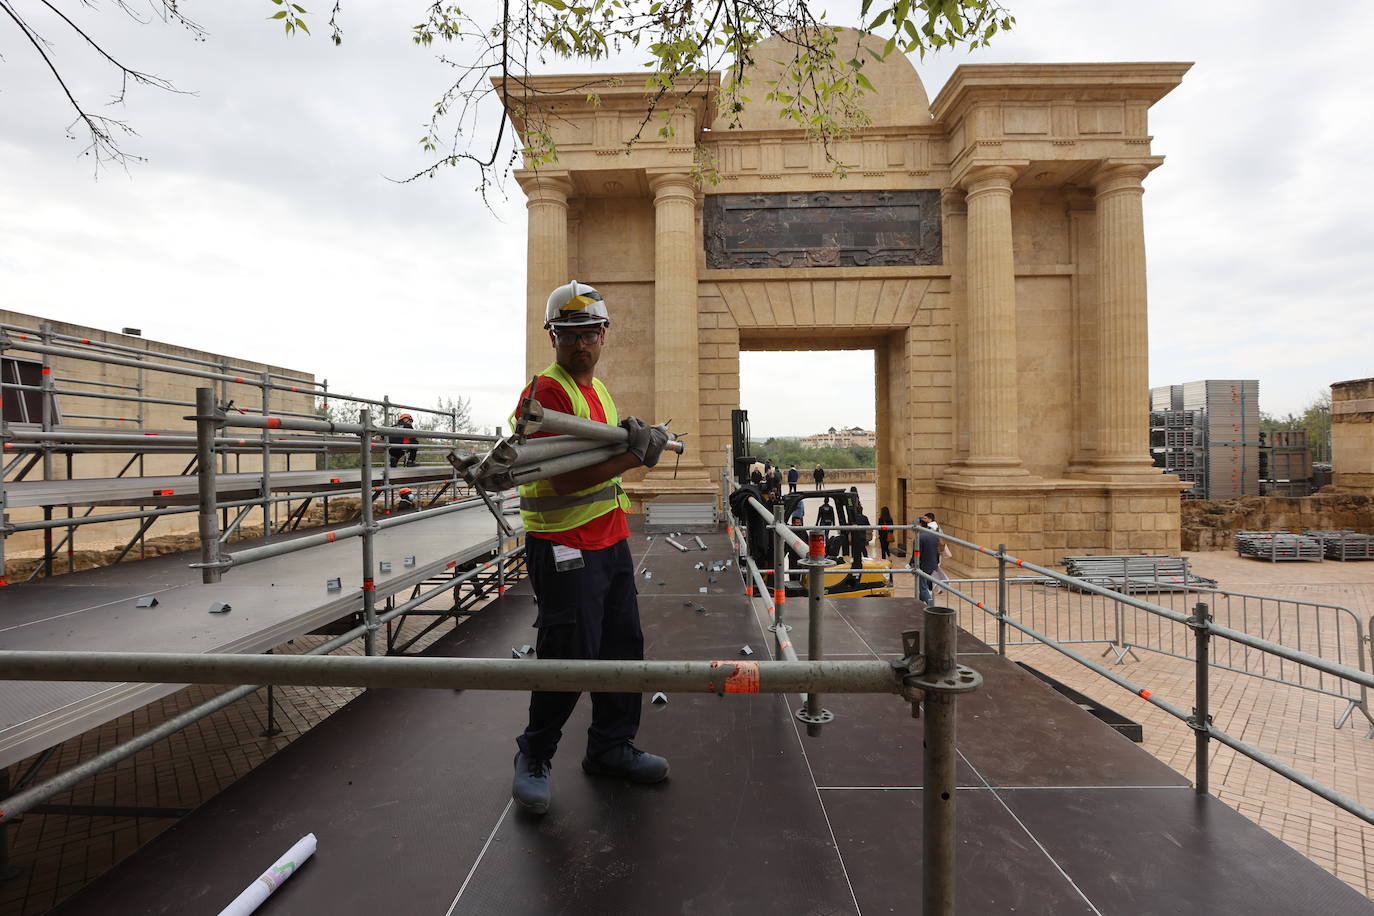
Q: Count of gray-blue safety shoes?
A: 2